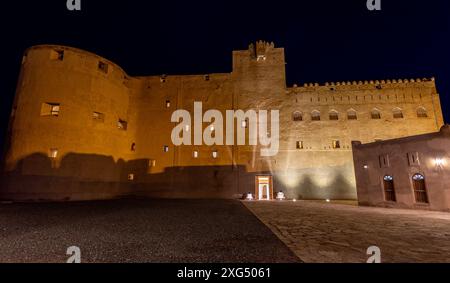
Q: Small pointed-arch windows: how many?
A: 7